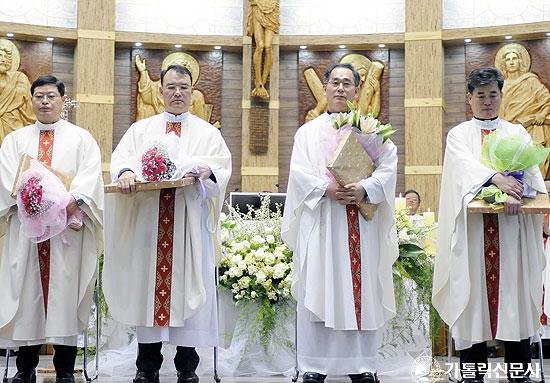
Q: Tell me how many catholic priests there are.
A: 4